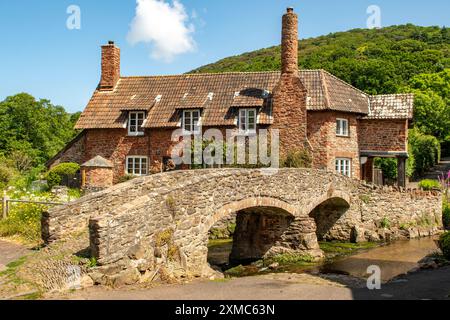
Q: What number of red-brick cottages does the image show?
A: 1